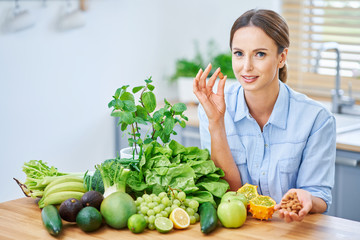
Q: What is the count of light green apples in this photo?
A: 2